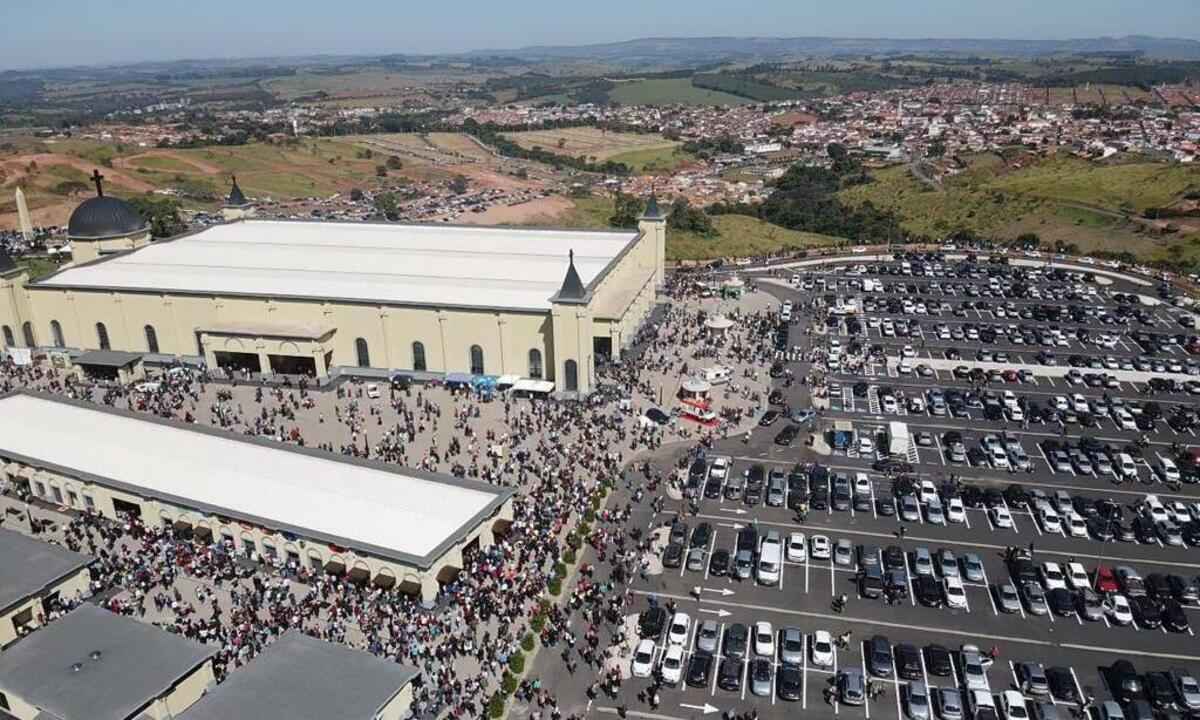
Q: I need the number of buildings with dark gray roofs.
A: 3